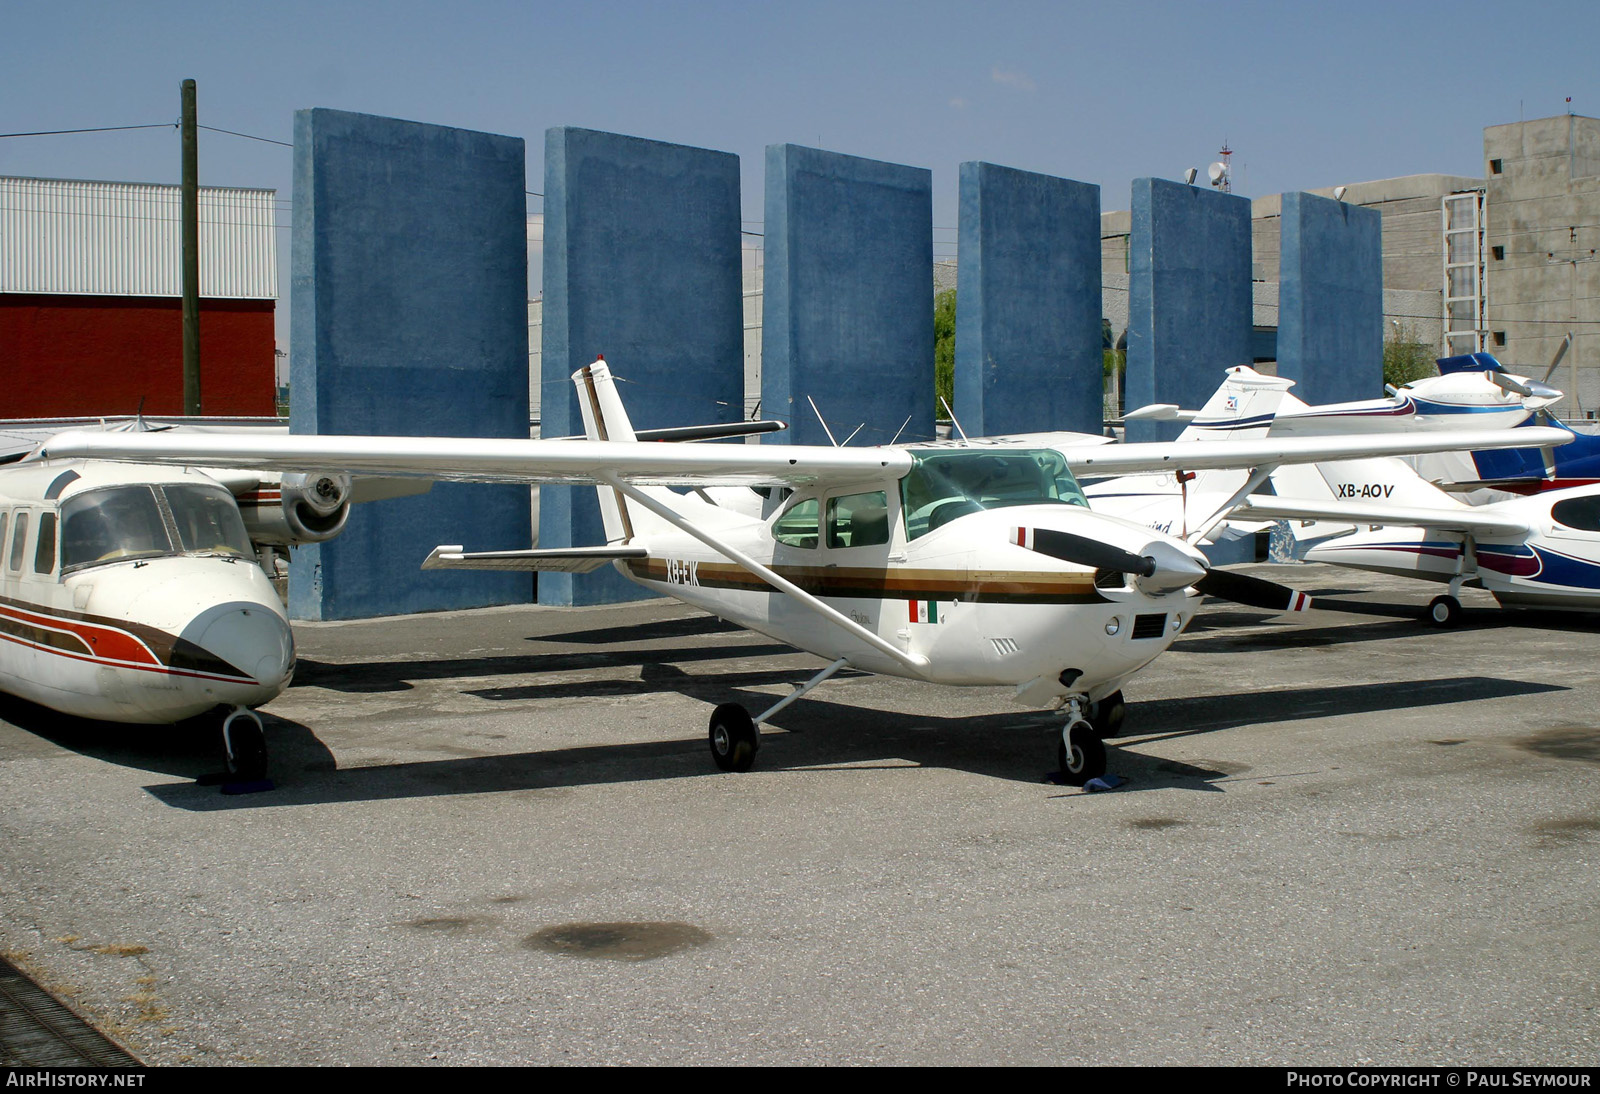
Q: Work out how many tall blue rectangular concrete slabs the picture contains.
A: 6